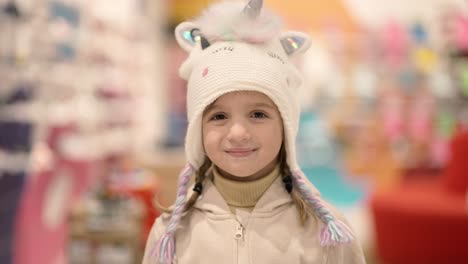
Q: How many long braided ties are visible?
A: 2